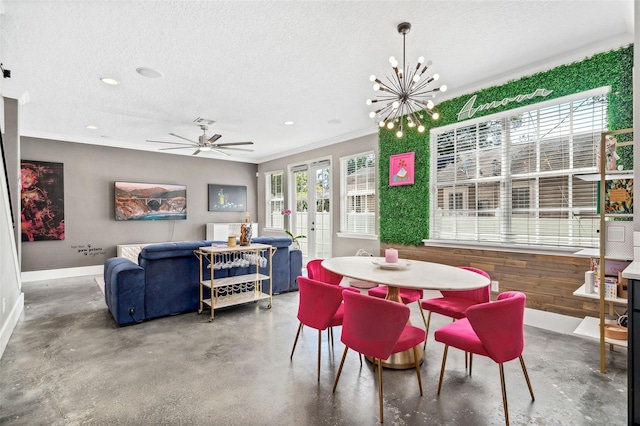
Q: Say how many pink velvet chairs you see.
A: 6